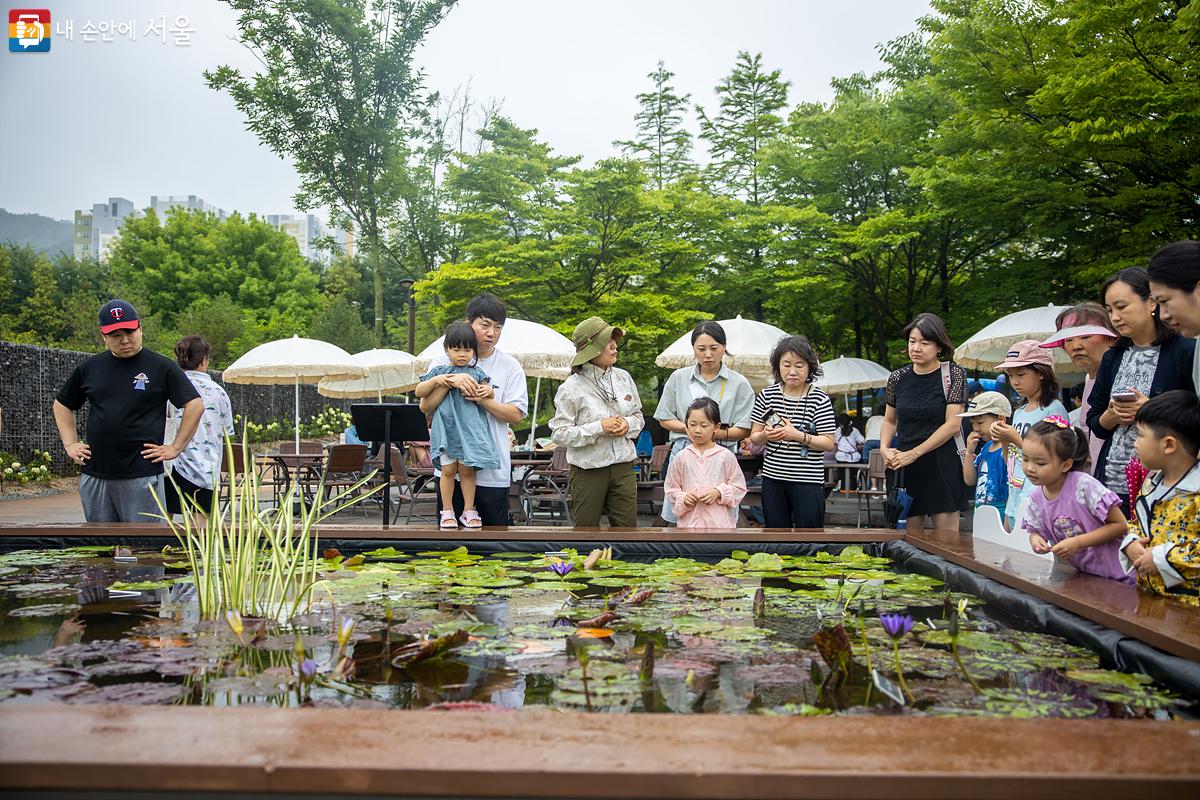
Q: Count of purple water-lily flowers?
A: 3